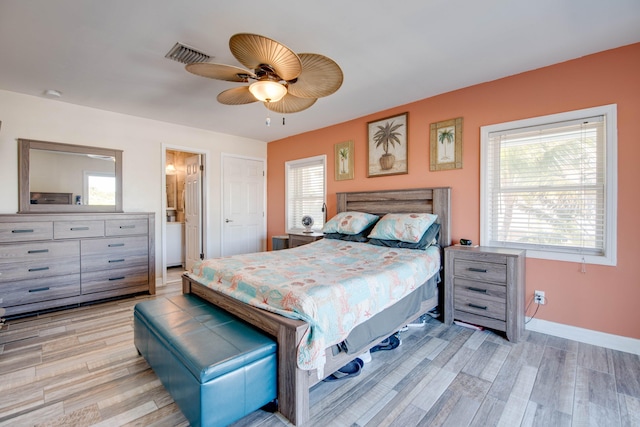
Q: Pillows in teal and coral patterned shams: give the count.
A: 2